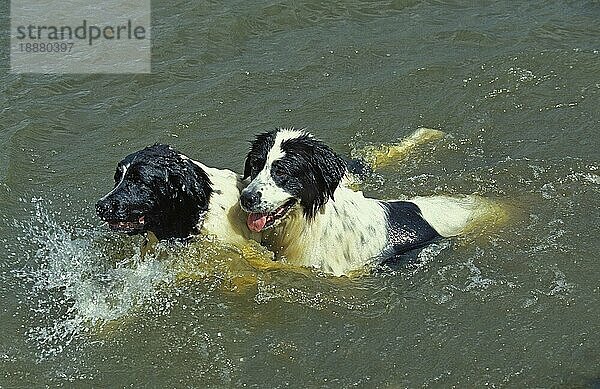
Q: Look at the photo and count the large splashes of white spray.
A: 1